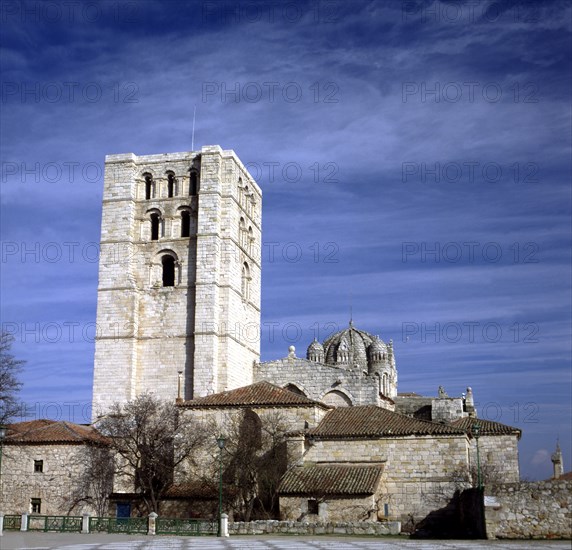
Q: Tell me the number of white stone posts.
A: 5